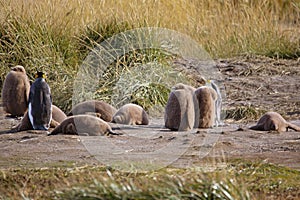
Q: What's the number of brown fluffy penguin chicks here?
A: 8